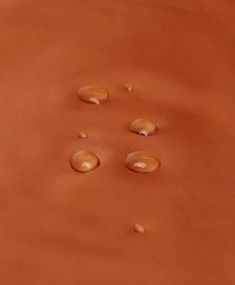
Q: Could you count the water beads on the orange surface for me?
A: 7